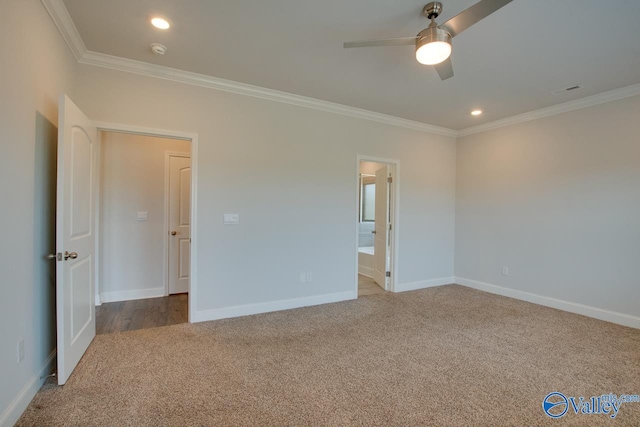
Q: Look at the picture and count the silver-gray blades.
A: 3